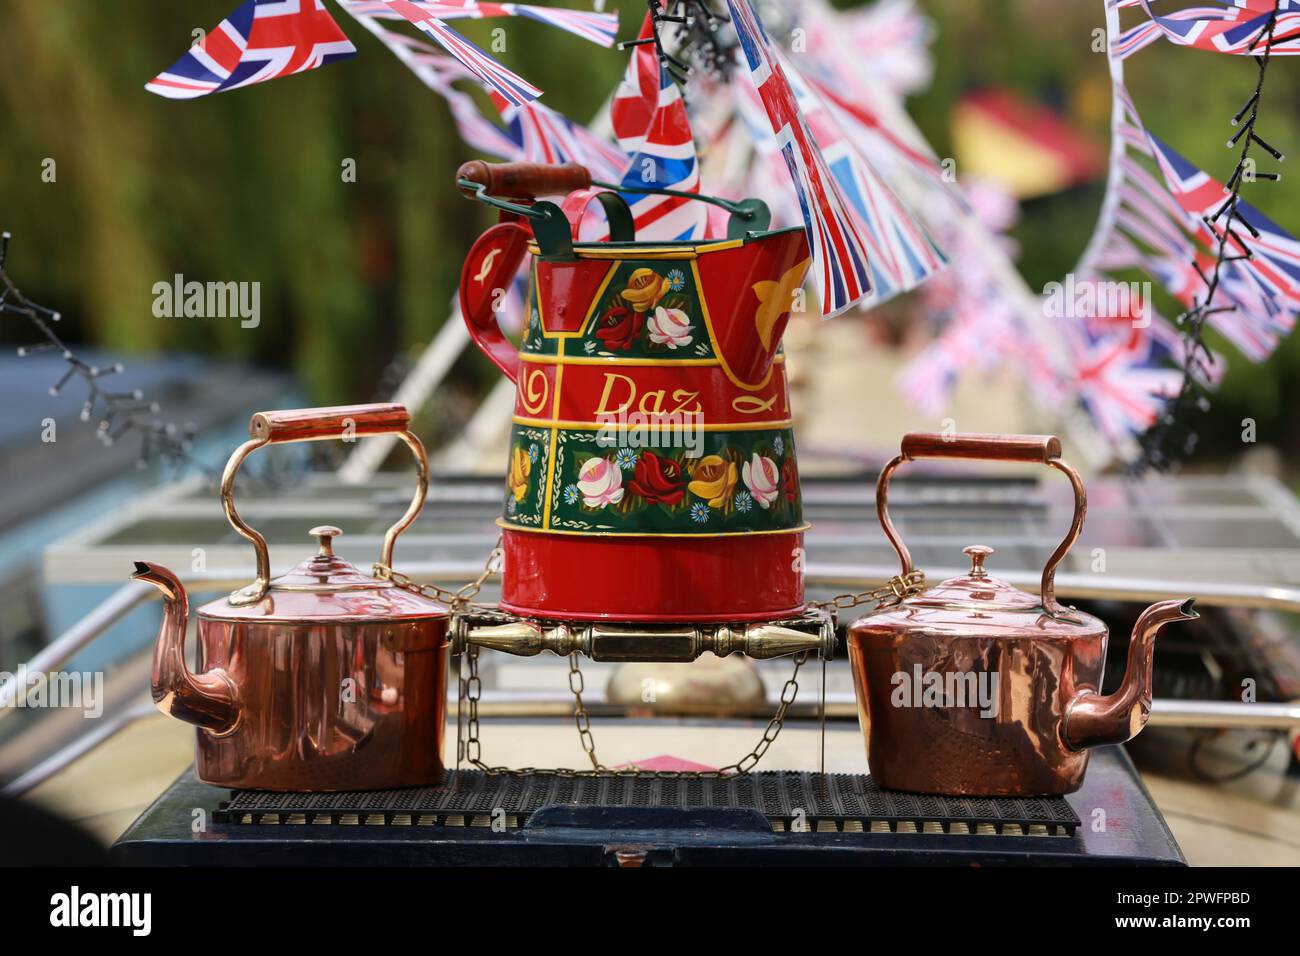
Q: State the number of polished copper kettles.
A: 2